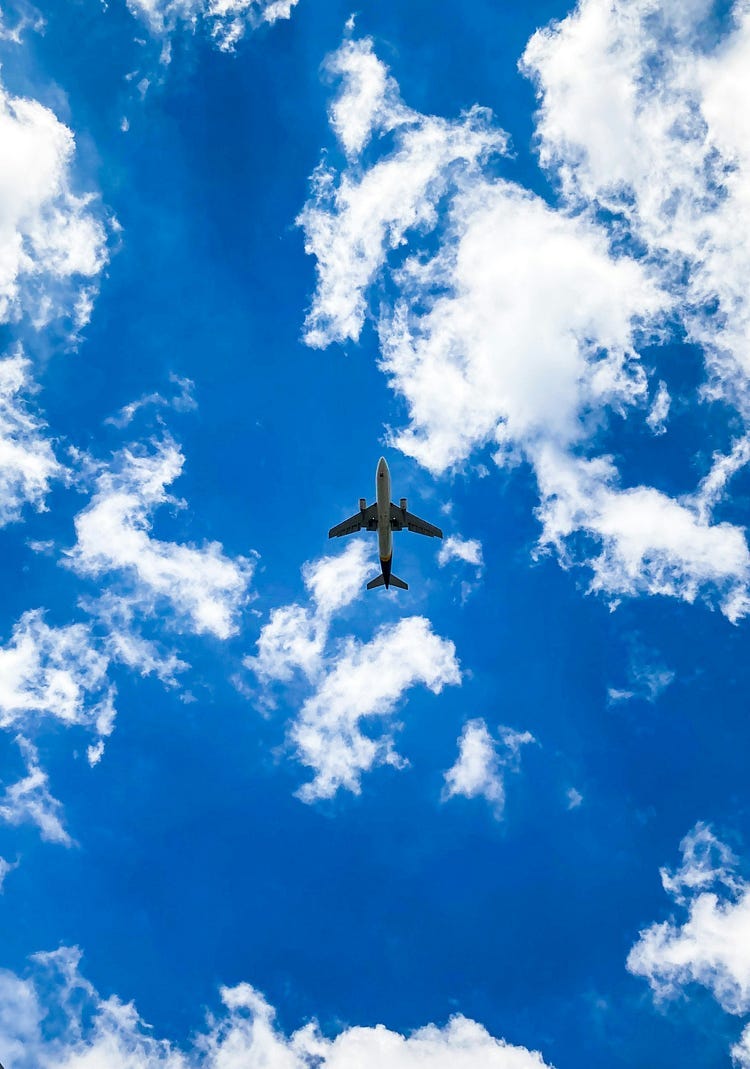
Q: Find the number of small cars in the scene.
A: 0